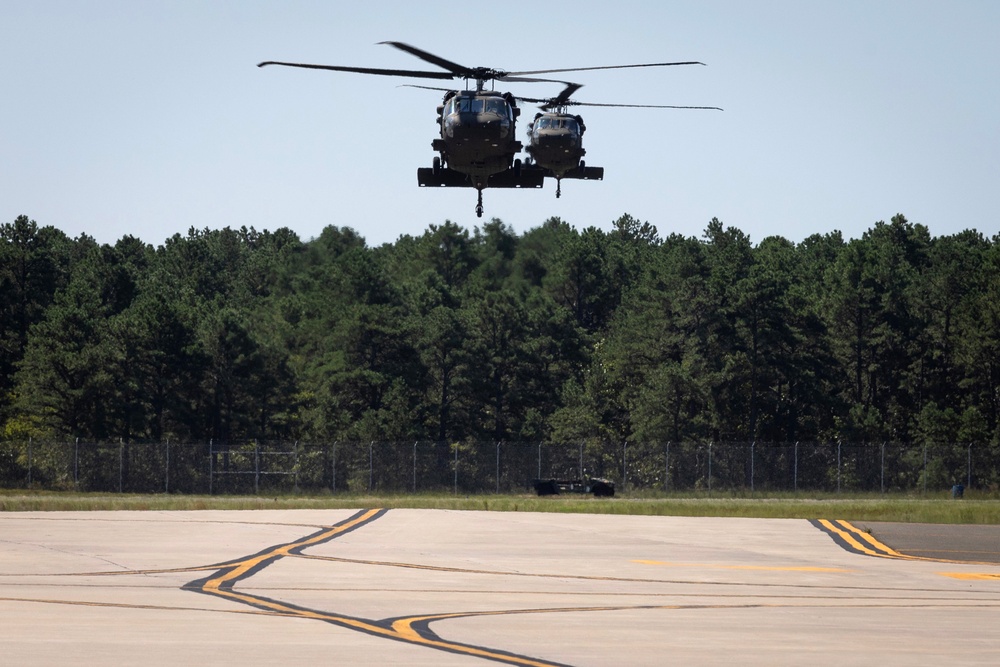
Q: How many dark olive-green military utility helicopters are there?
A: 2